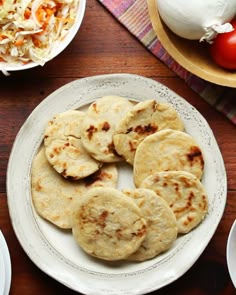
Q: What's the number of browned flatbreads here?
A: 8